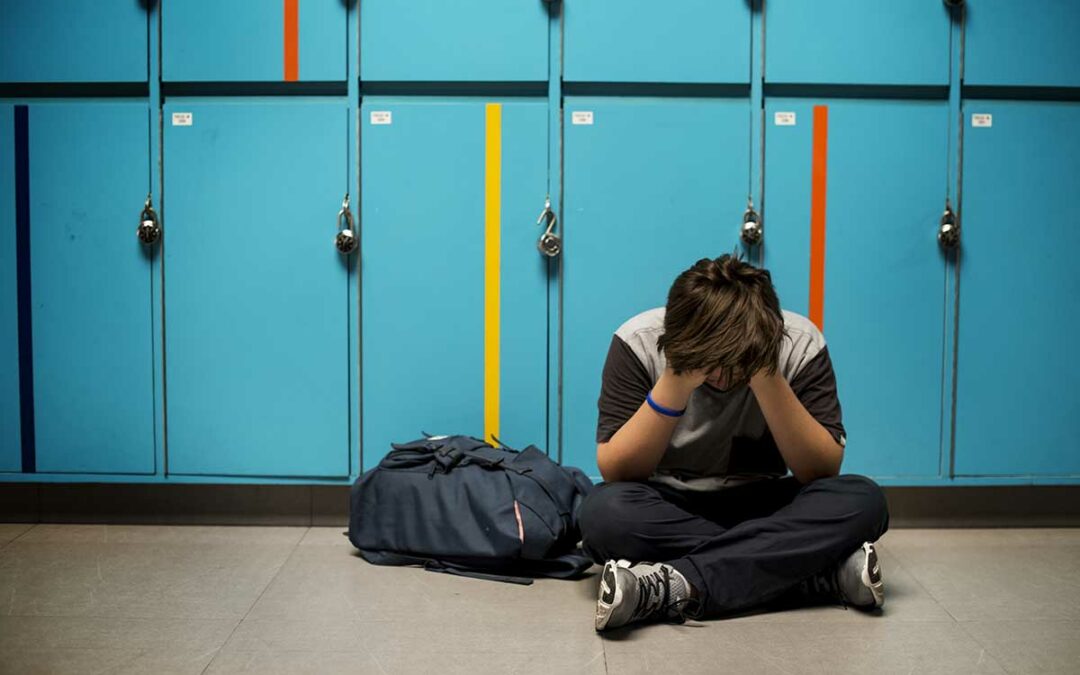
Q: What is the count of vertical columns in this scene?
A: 6